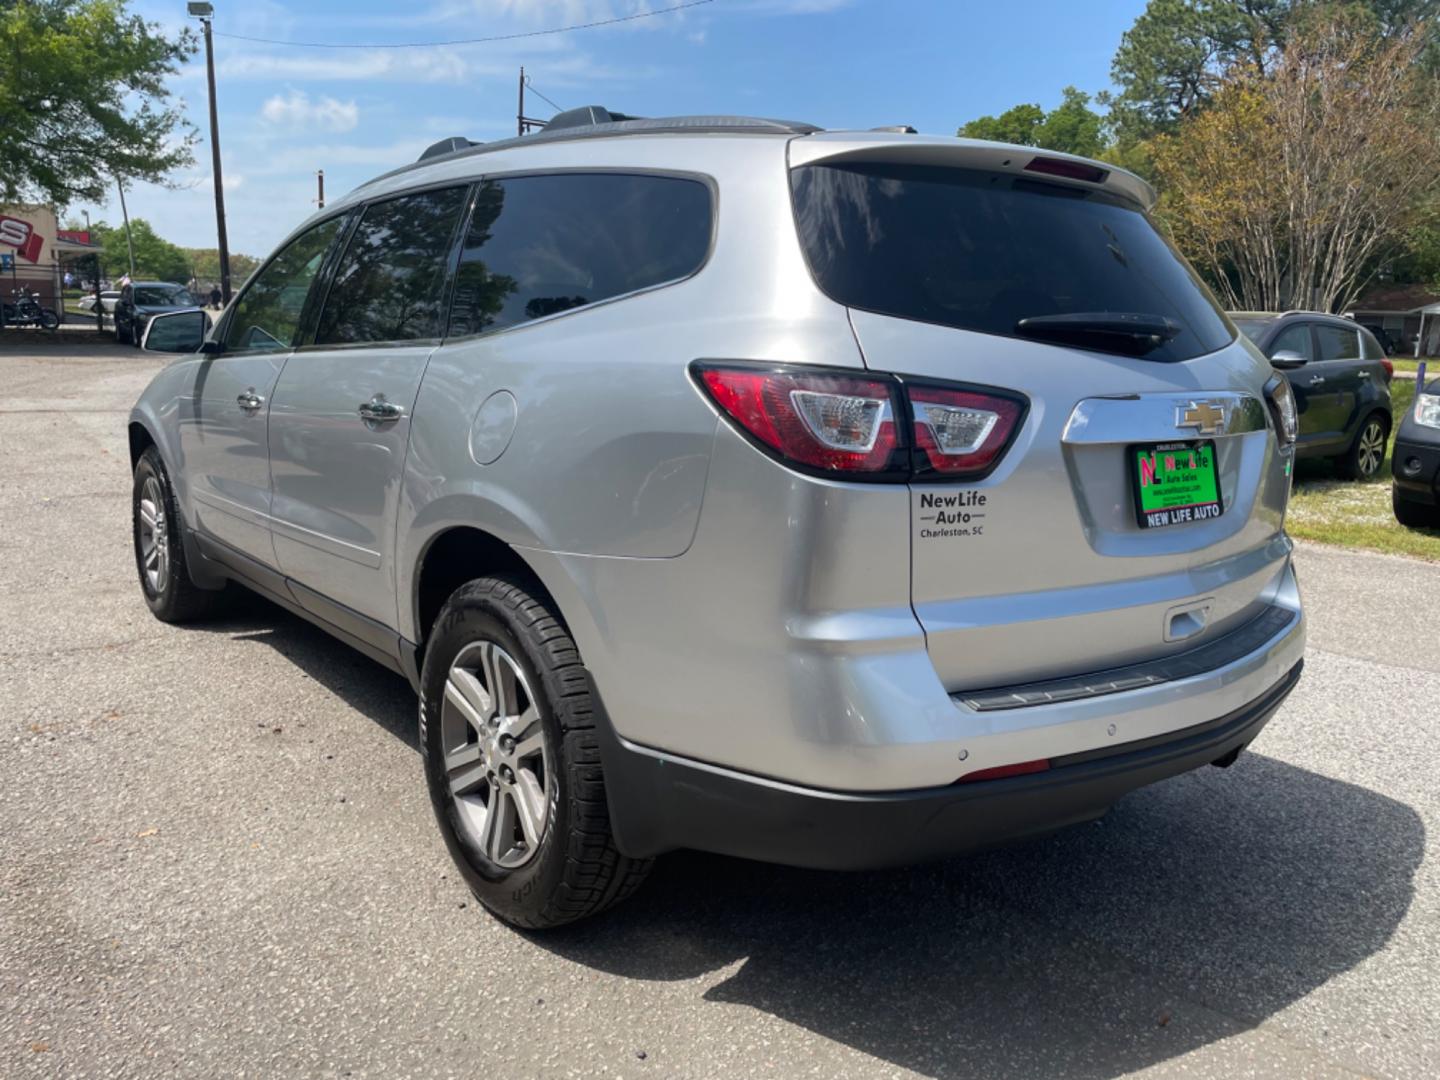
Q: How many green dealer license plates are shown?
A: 1